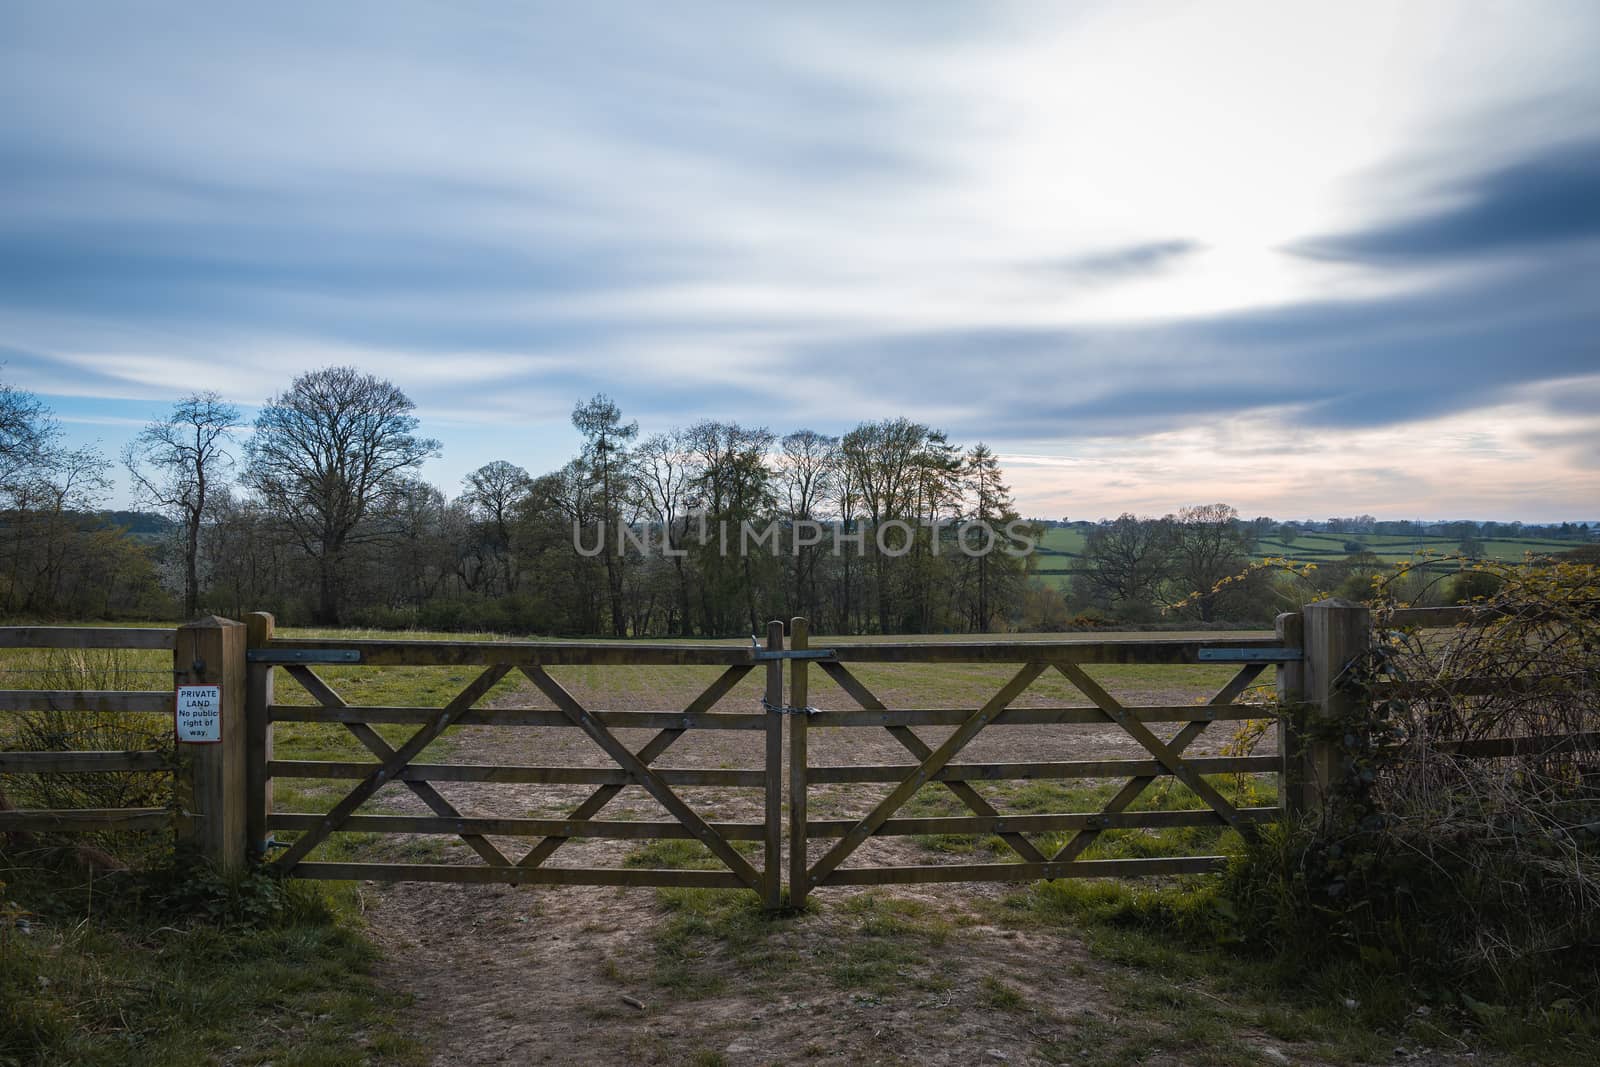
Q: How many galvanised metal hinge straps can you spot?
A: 2